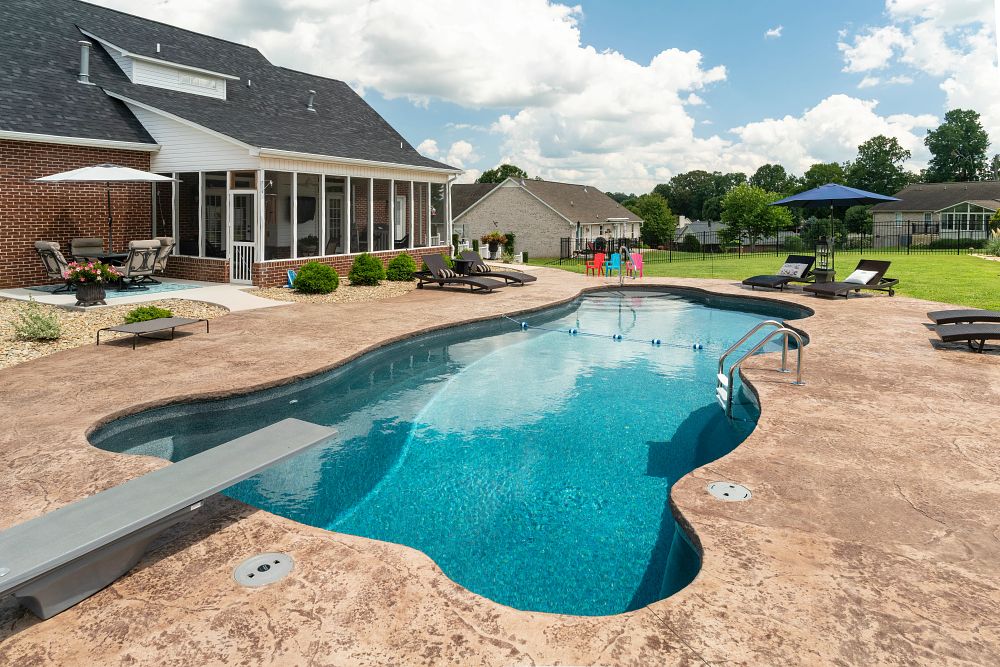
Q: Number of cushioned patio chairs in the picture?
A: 4